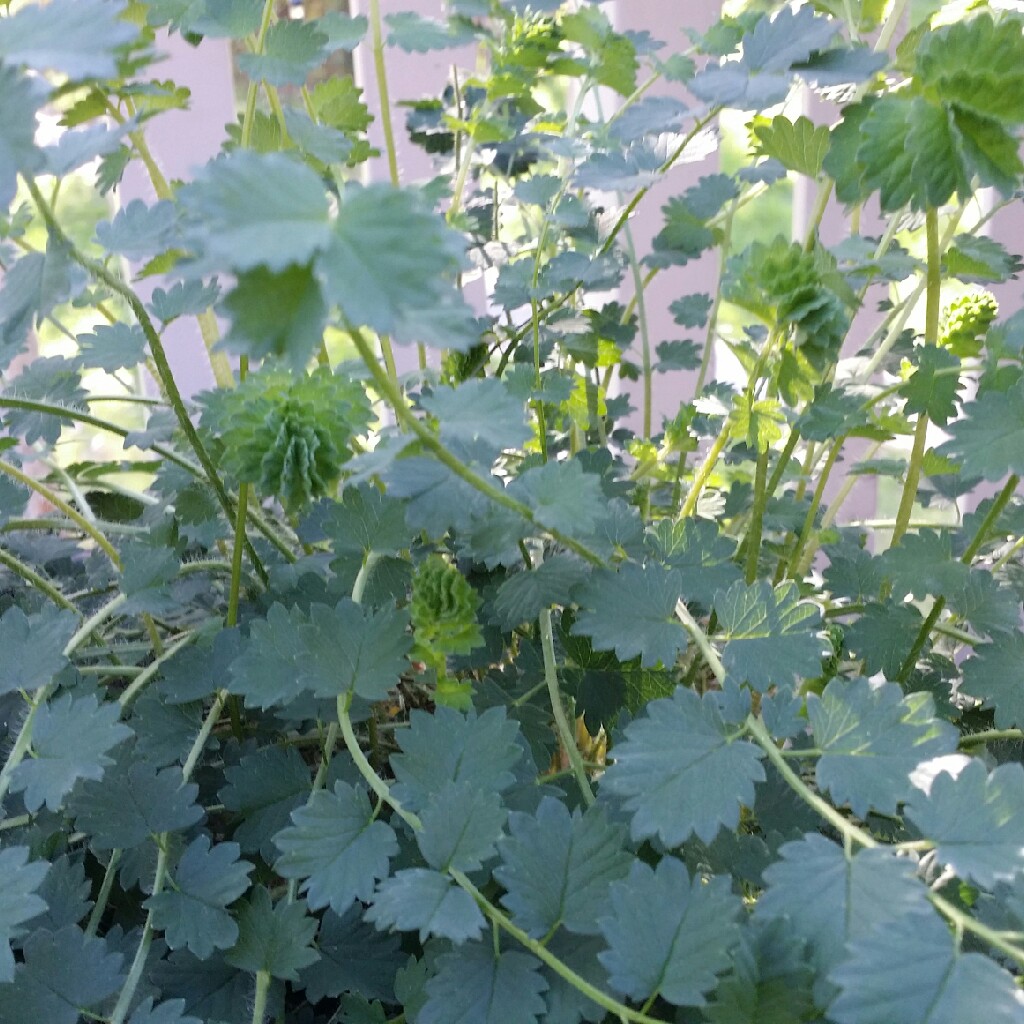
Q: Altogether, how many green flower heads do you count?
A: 4